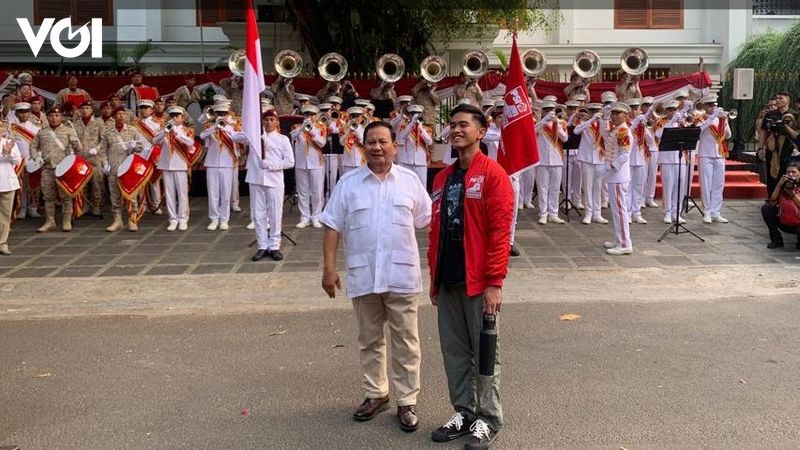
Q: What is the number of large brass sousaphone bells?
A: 9